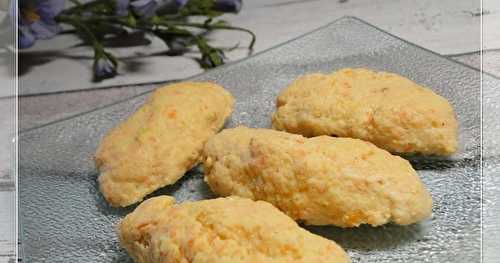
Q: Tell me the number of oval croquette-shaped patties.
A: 4